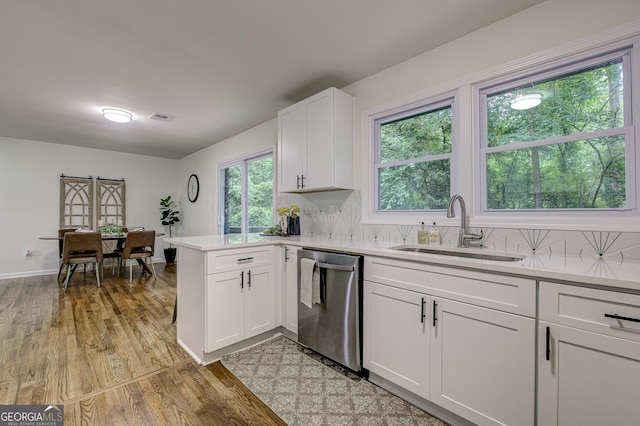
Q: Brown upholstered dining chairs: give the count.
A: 4